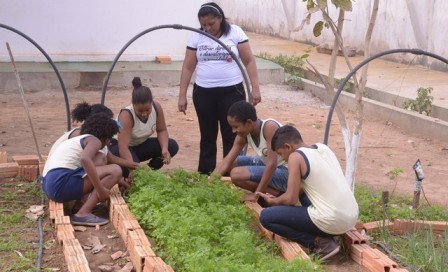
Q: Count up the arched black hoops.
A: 3